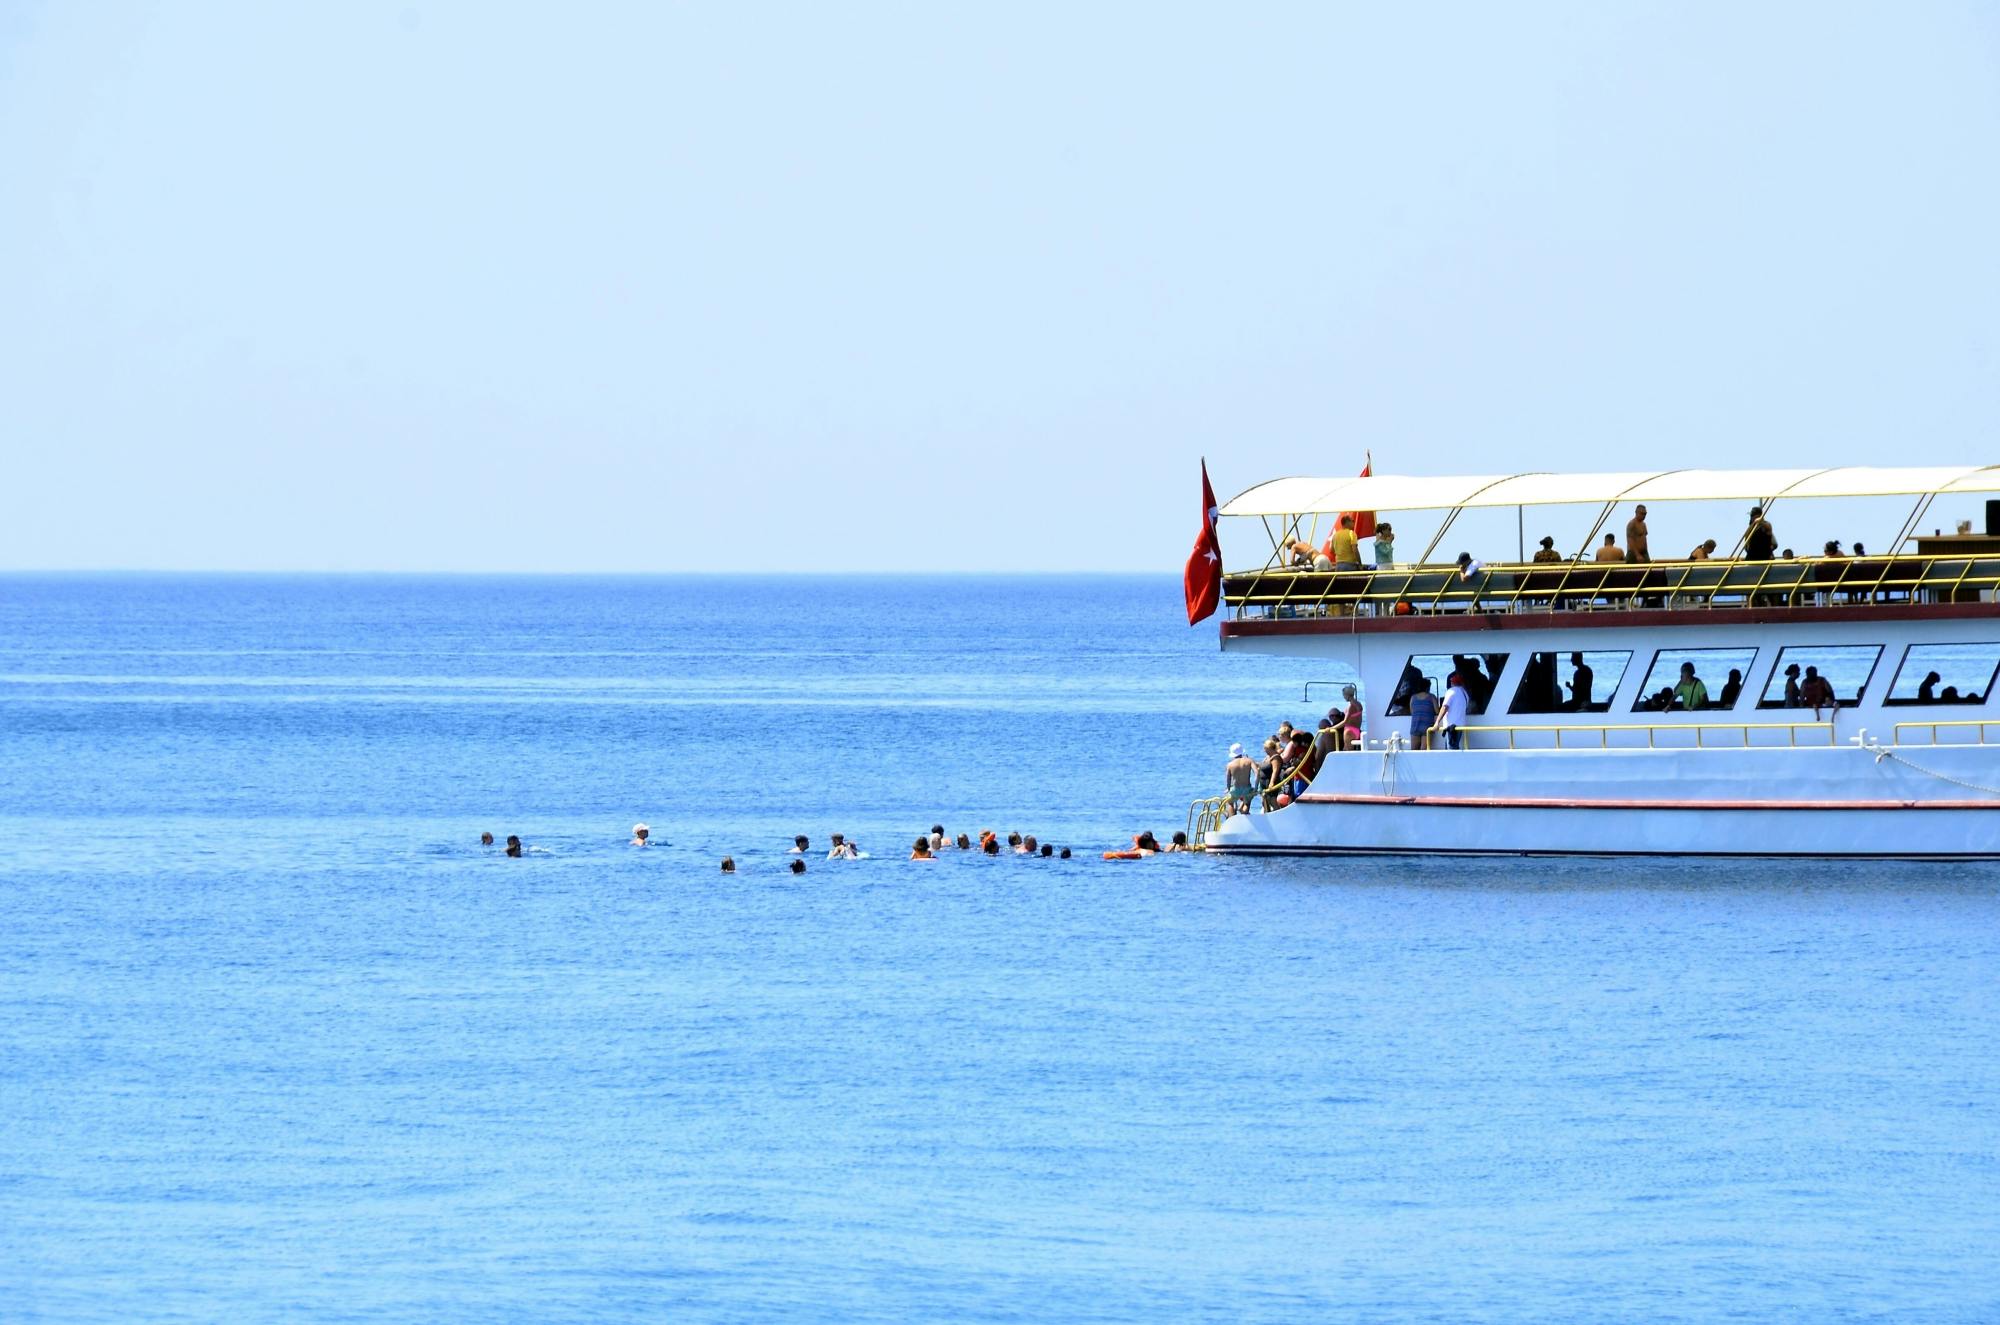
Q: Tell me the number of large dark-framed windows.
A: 5